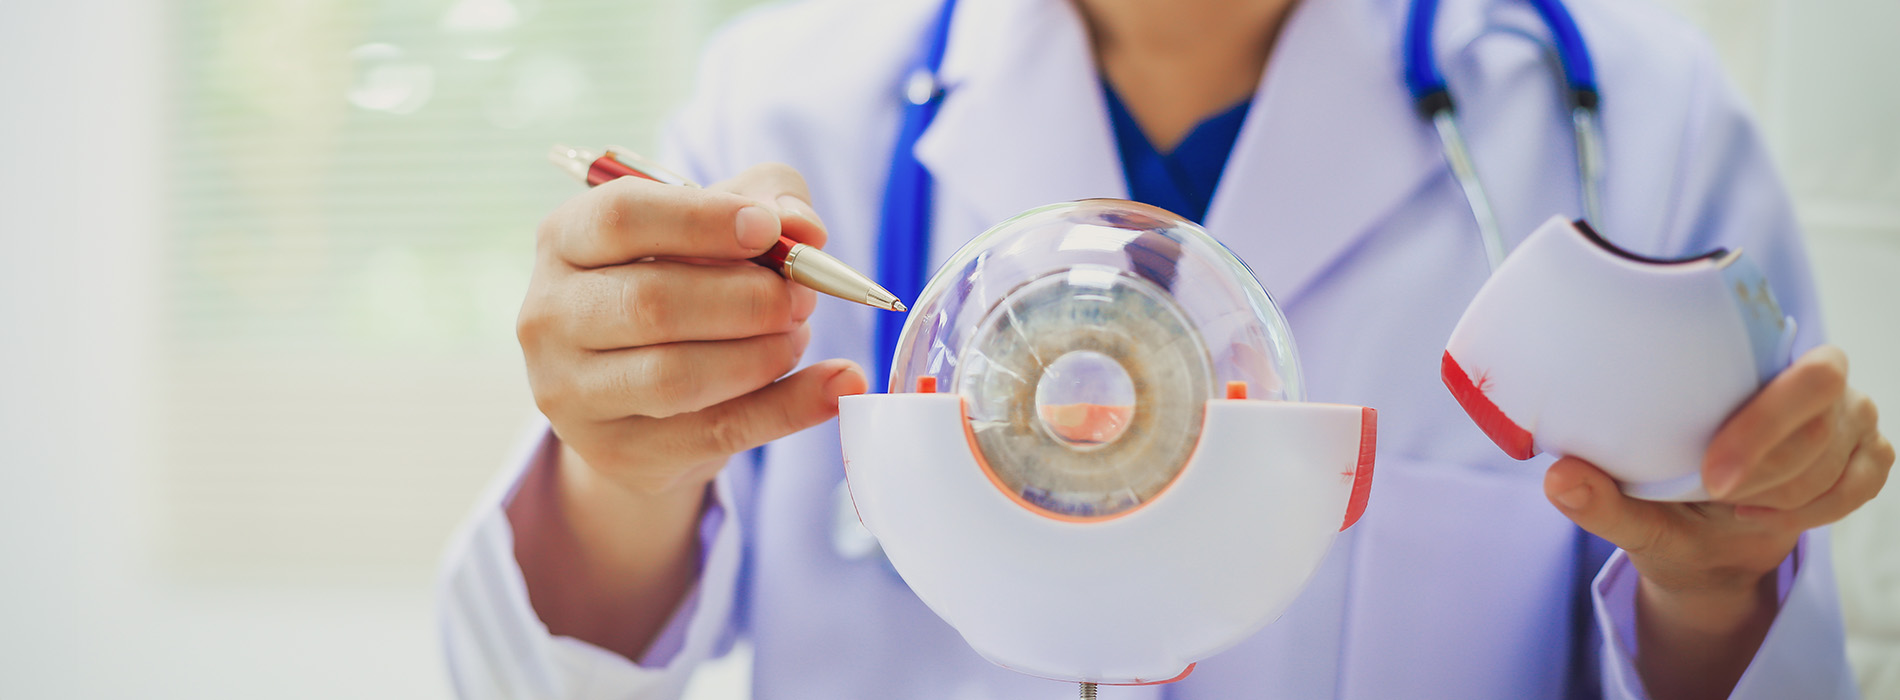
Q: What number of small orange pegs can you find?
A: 2